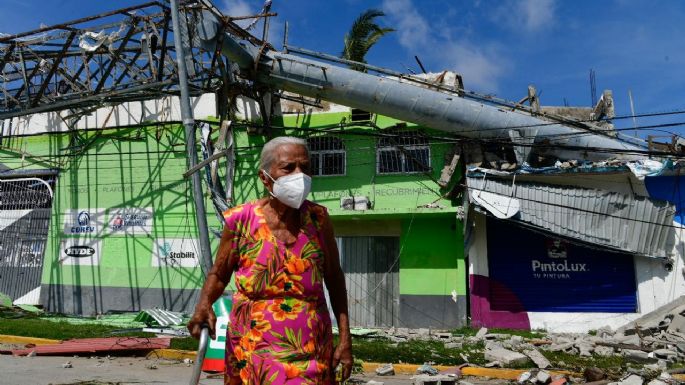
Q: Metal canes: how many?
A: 1